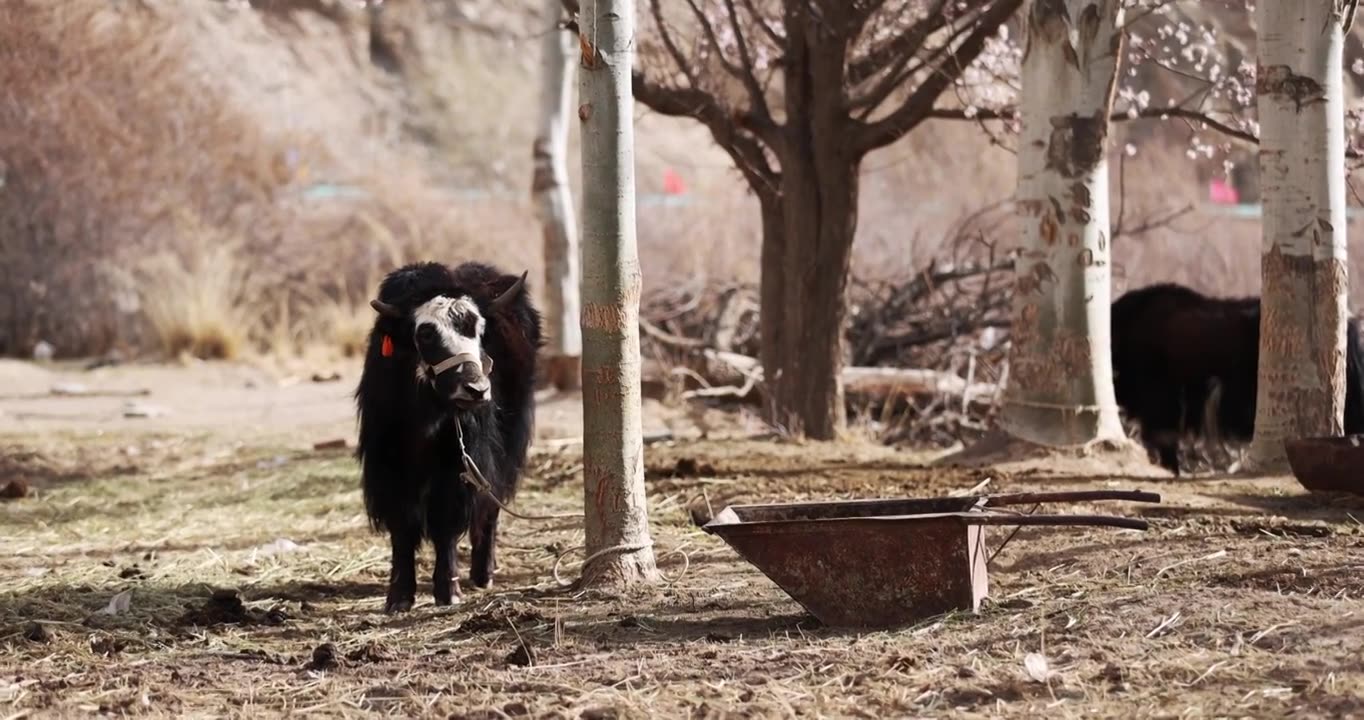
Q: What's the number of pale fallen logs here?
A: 1